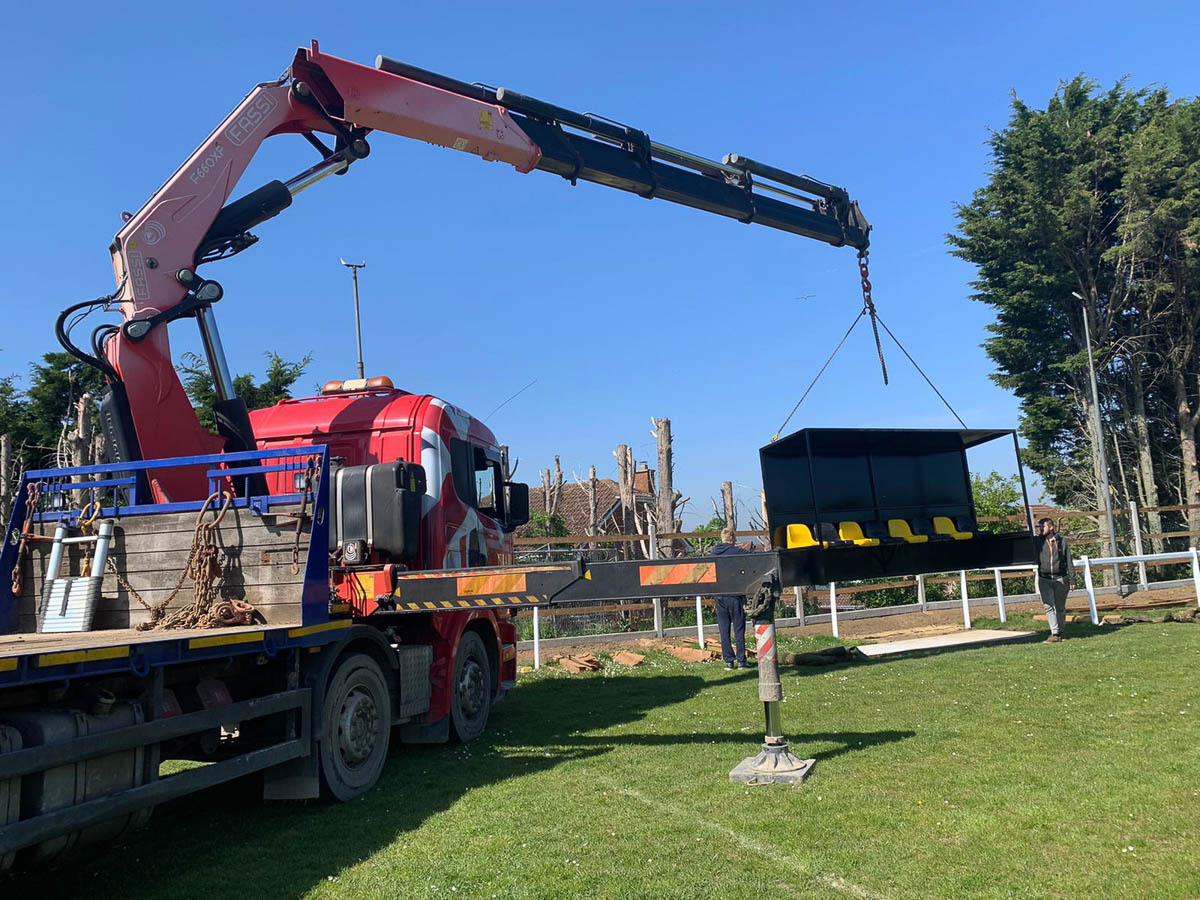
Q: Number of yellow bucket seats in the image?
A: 4